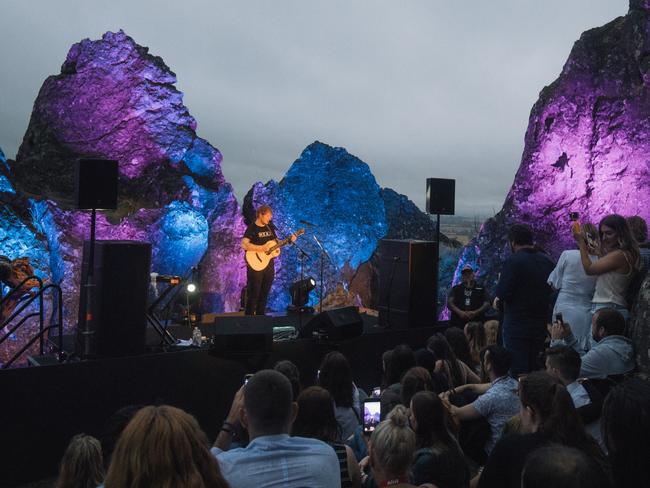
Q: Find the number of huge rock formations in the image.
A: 3